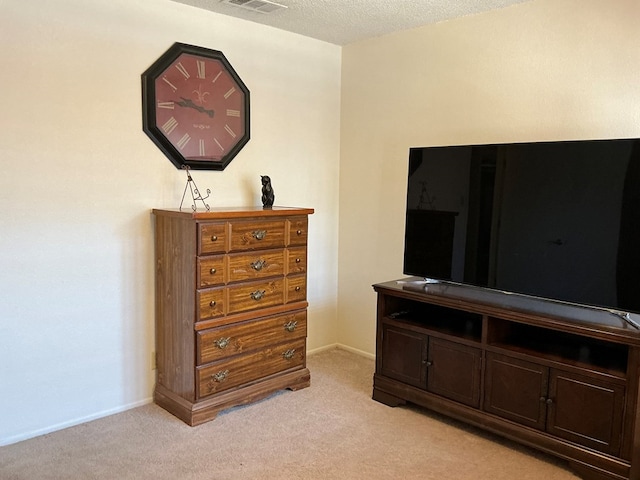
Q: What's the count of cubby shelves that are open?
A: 2